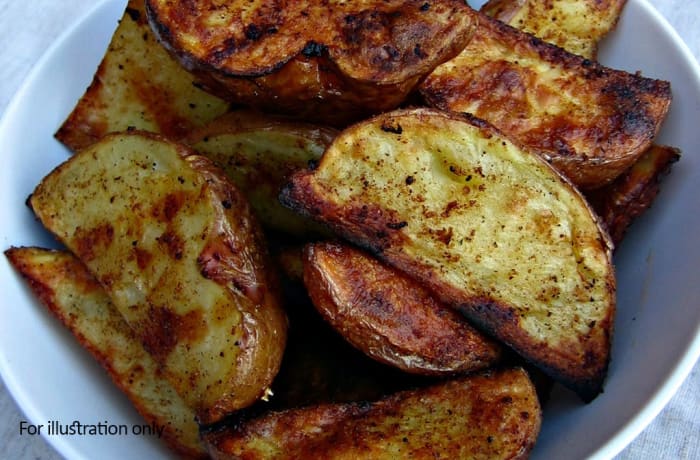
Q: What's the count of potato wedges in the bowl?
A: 11